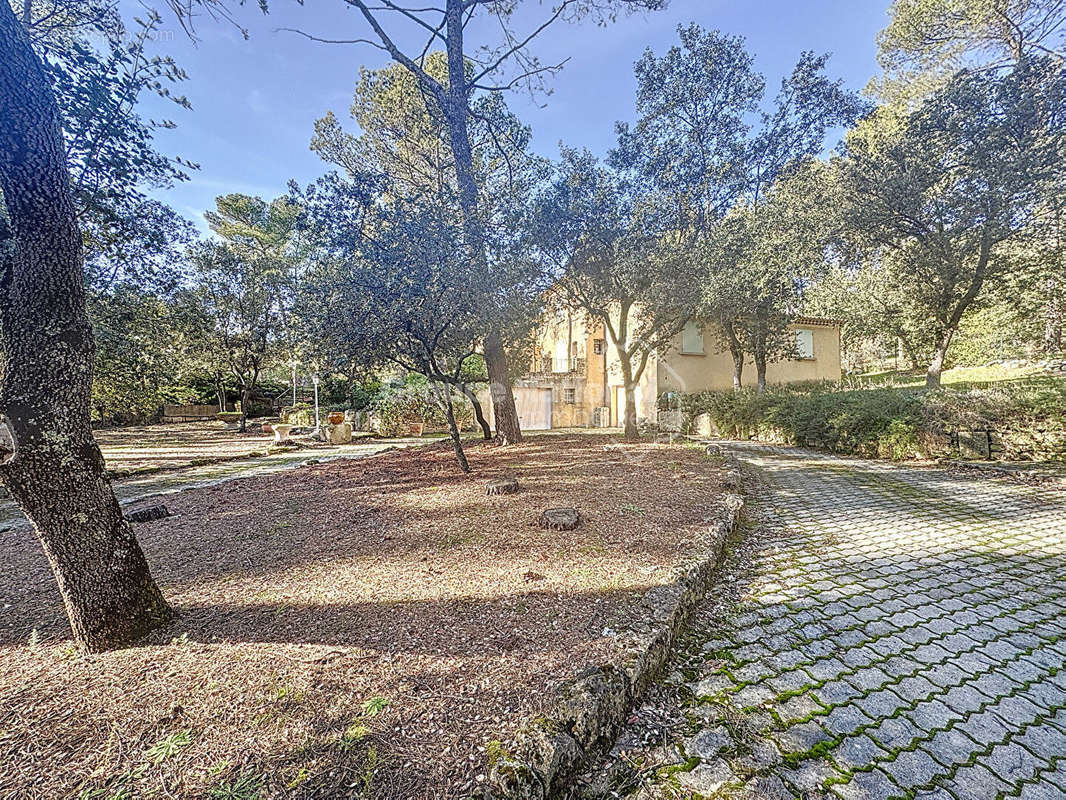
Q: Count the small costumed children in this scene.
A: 0